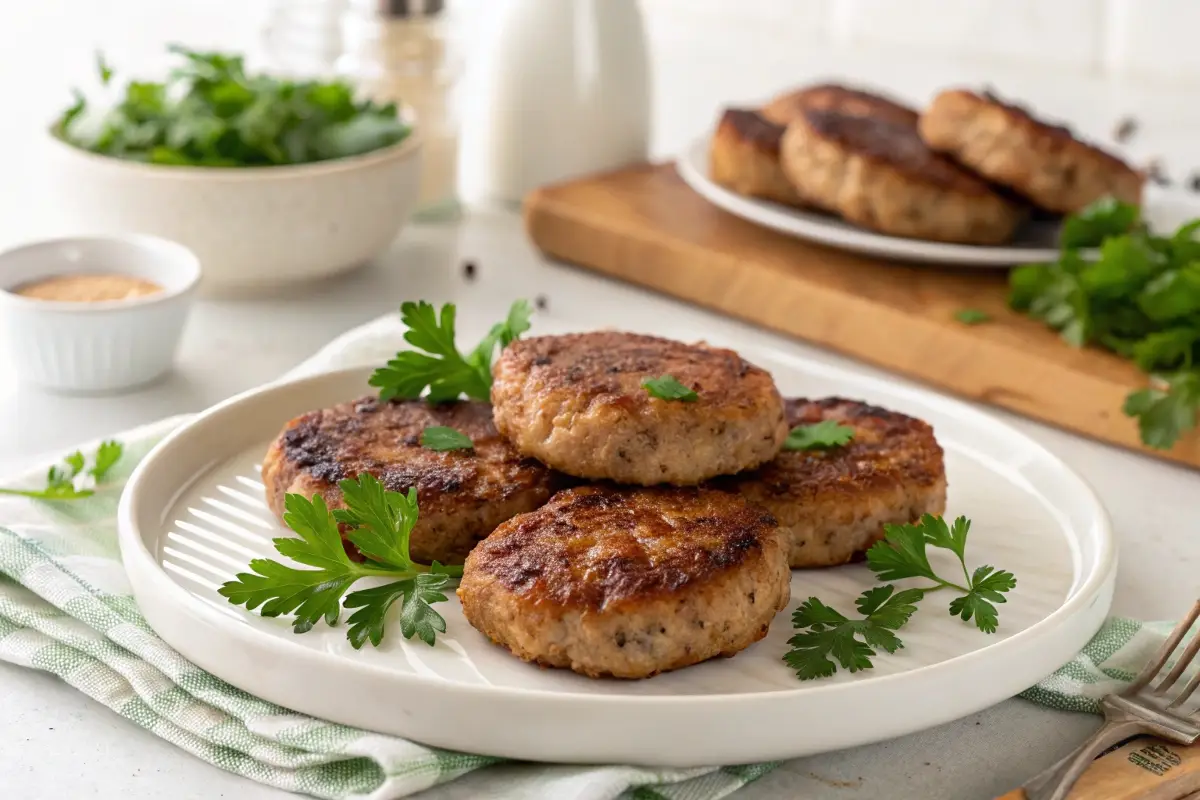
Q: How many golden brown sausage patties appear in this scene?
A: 8